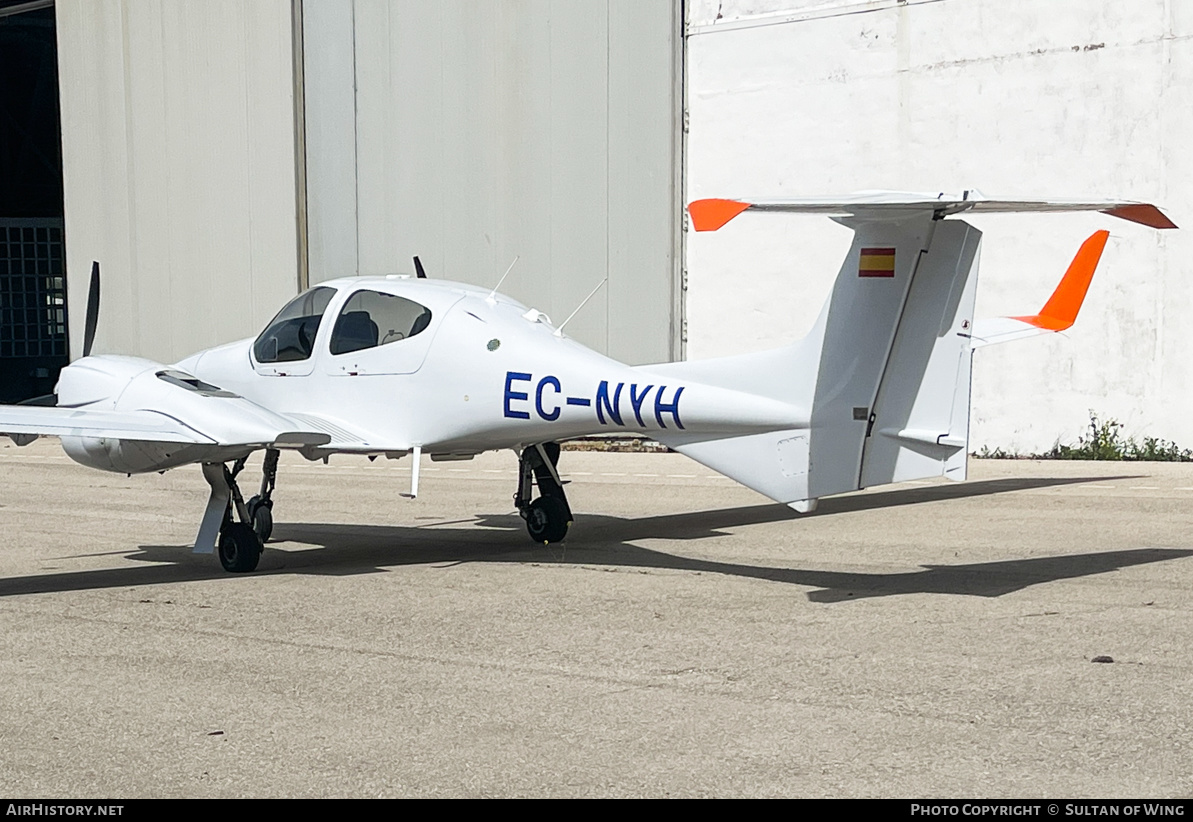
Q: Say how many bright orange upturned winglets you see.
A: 1